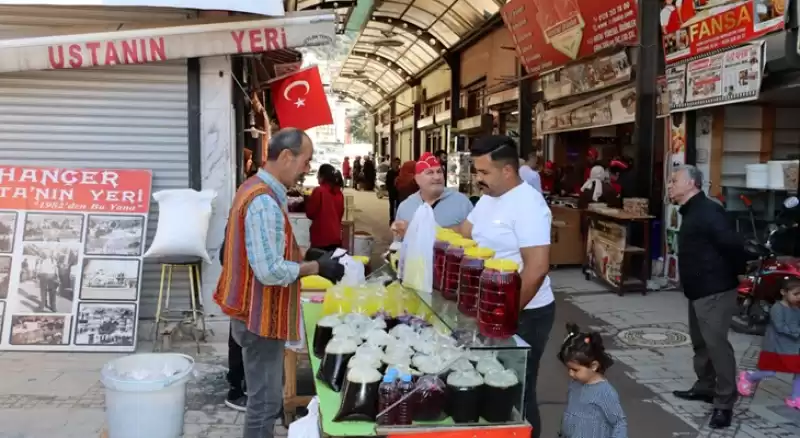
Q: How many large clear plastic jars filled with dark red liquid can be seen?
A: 4